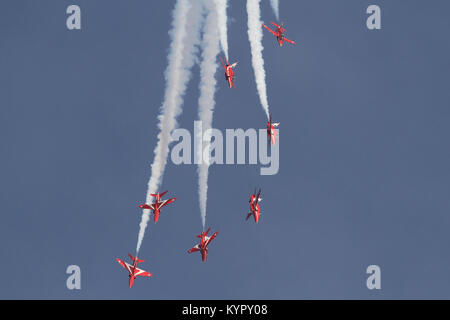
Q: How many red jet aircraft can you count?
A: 7